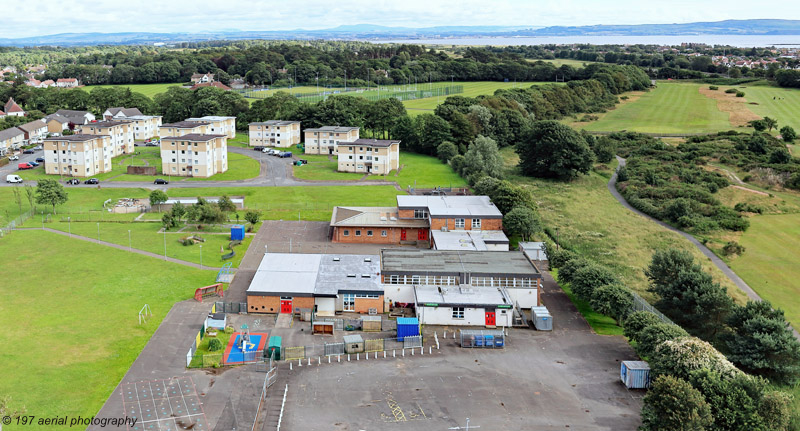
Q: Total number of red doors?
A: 4